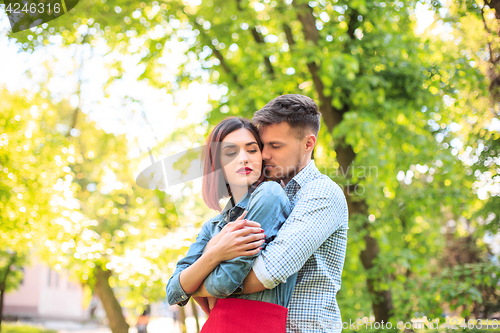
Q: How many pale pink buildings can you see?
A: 1